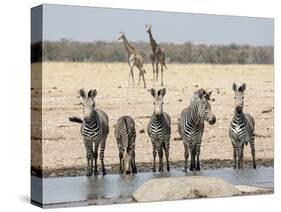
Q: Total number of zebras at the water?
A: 5